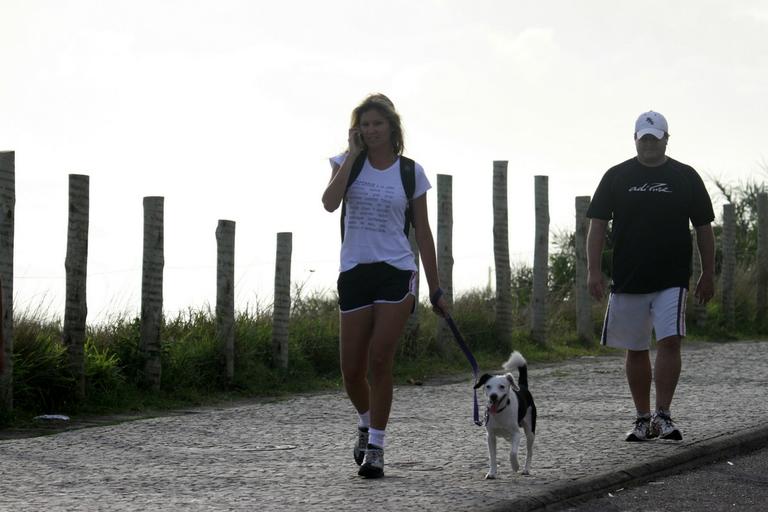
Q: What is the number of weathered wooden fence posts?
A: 13